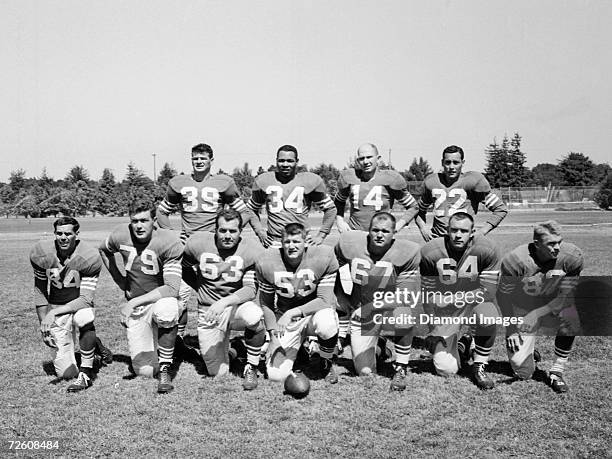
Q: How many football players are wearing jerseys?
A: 11